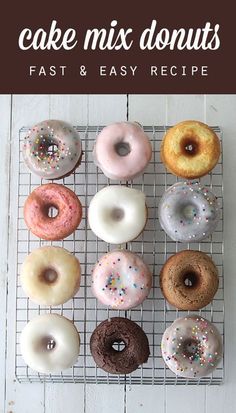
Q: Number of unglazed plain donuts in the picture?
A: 4